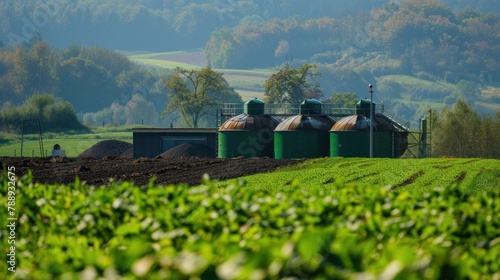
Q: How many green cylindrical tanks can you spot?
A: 3